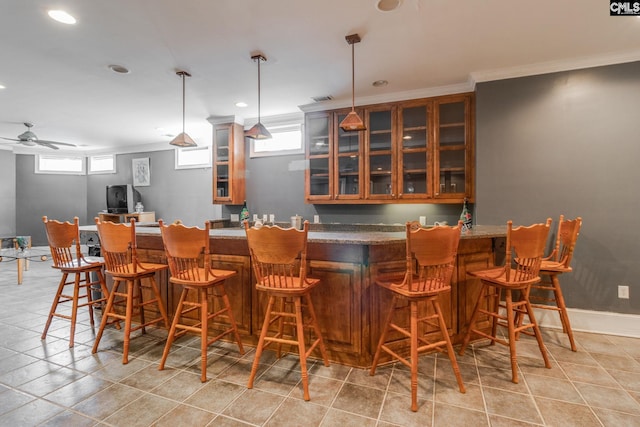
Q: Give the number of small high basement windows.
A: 4